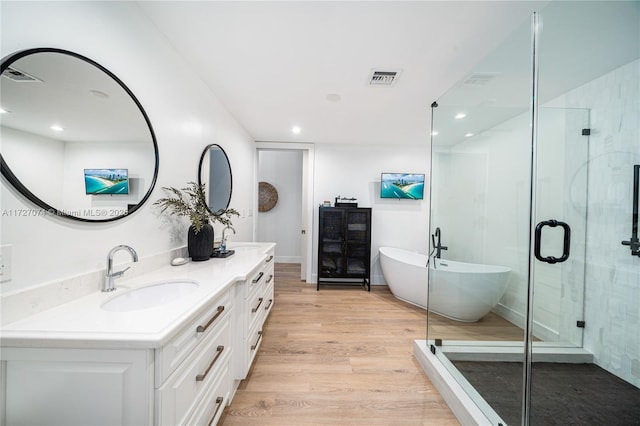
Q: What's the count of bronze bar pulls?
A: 9